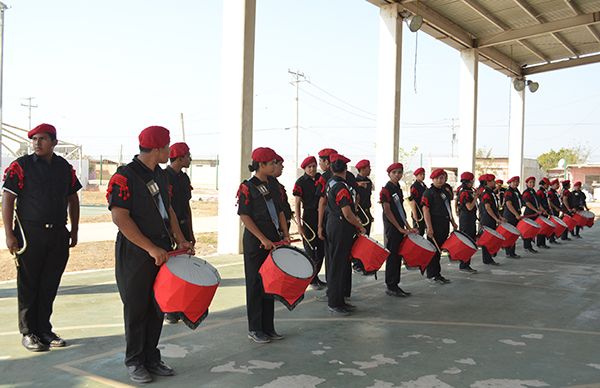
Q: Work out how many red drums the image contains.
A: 13